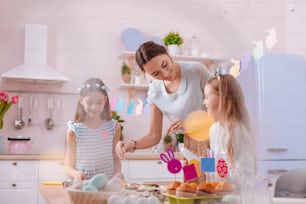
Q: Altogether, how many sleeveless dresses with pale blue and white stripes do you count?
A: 1